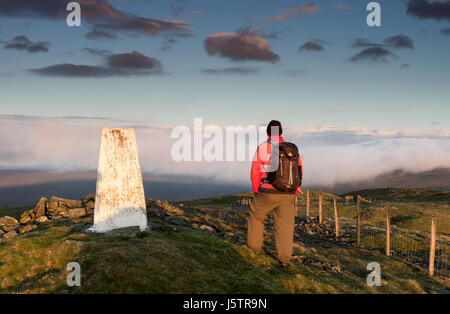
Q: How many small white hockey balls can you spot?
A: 0